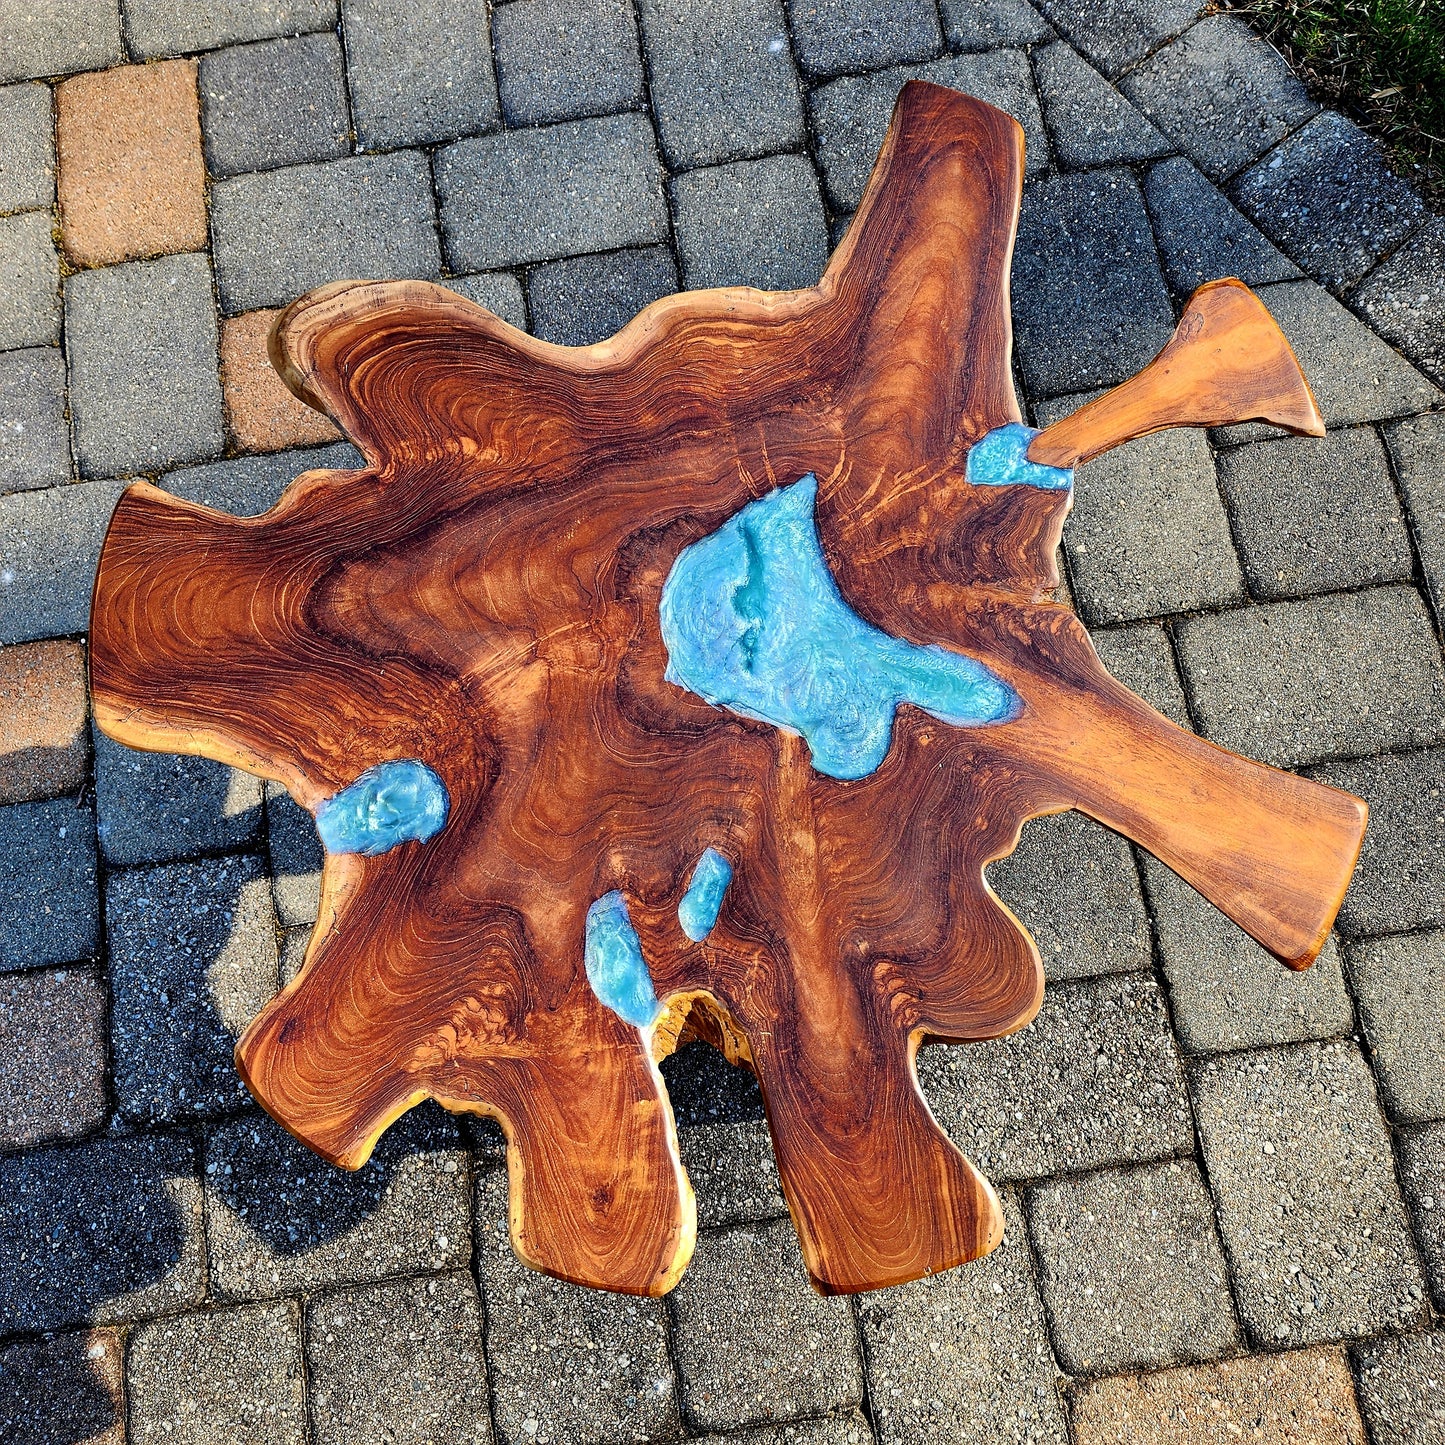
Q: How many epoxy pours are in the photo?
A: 5